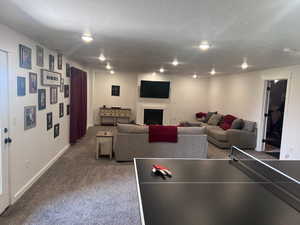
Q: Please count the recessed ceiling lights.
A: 11